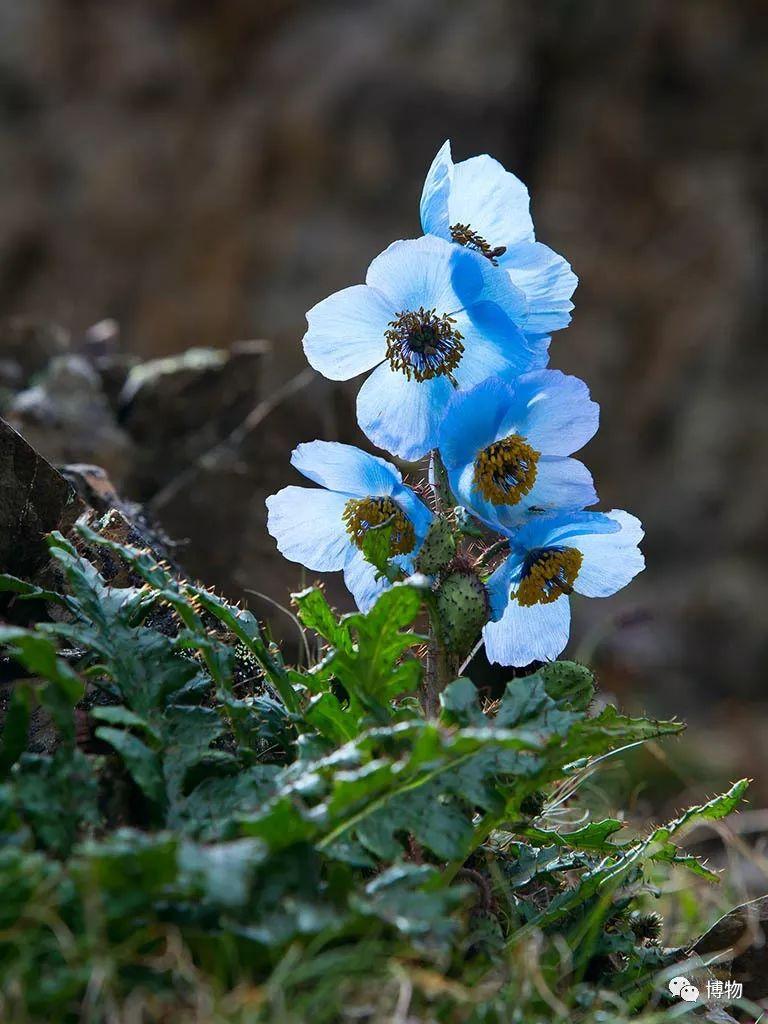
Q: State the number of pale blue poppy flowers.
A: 5